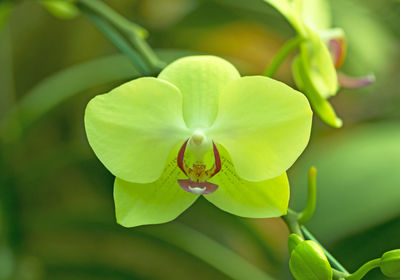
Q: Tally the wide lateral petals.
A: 2